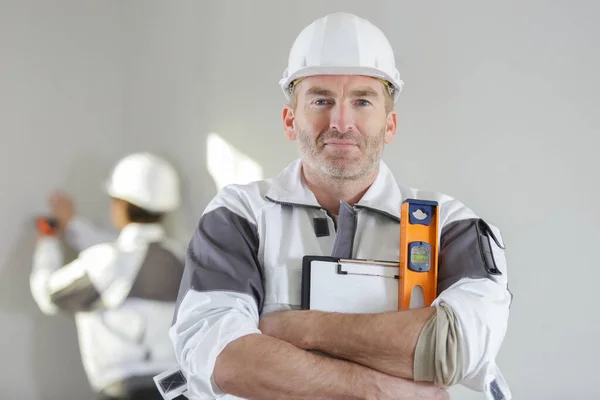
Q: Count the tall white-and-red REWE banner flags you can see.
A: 0